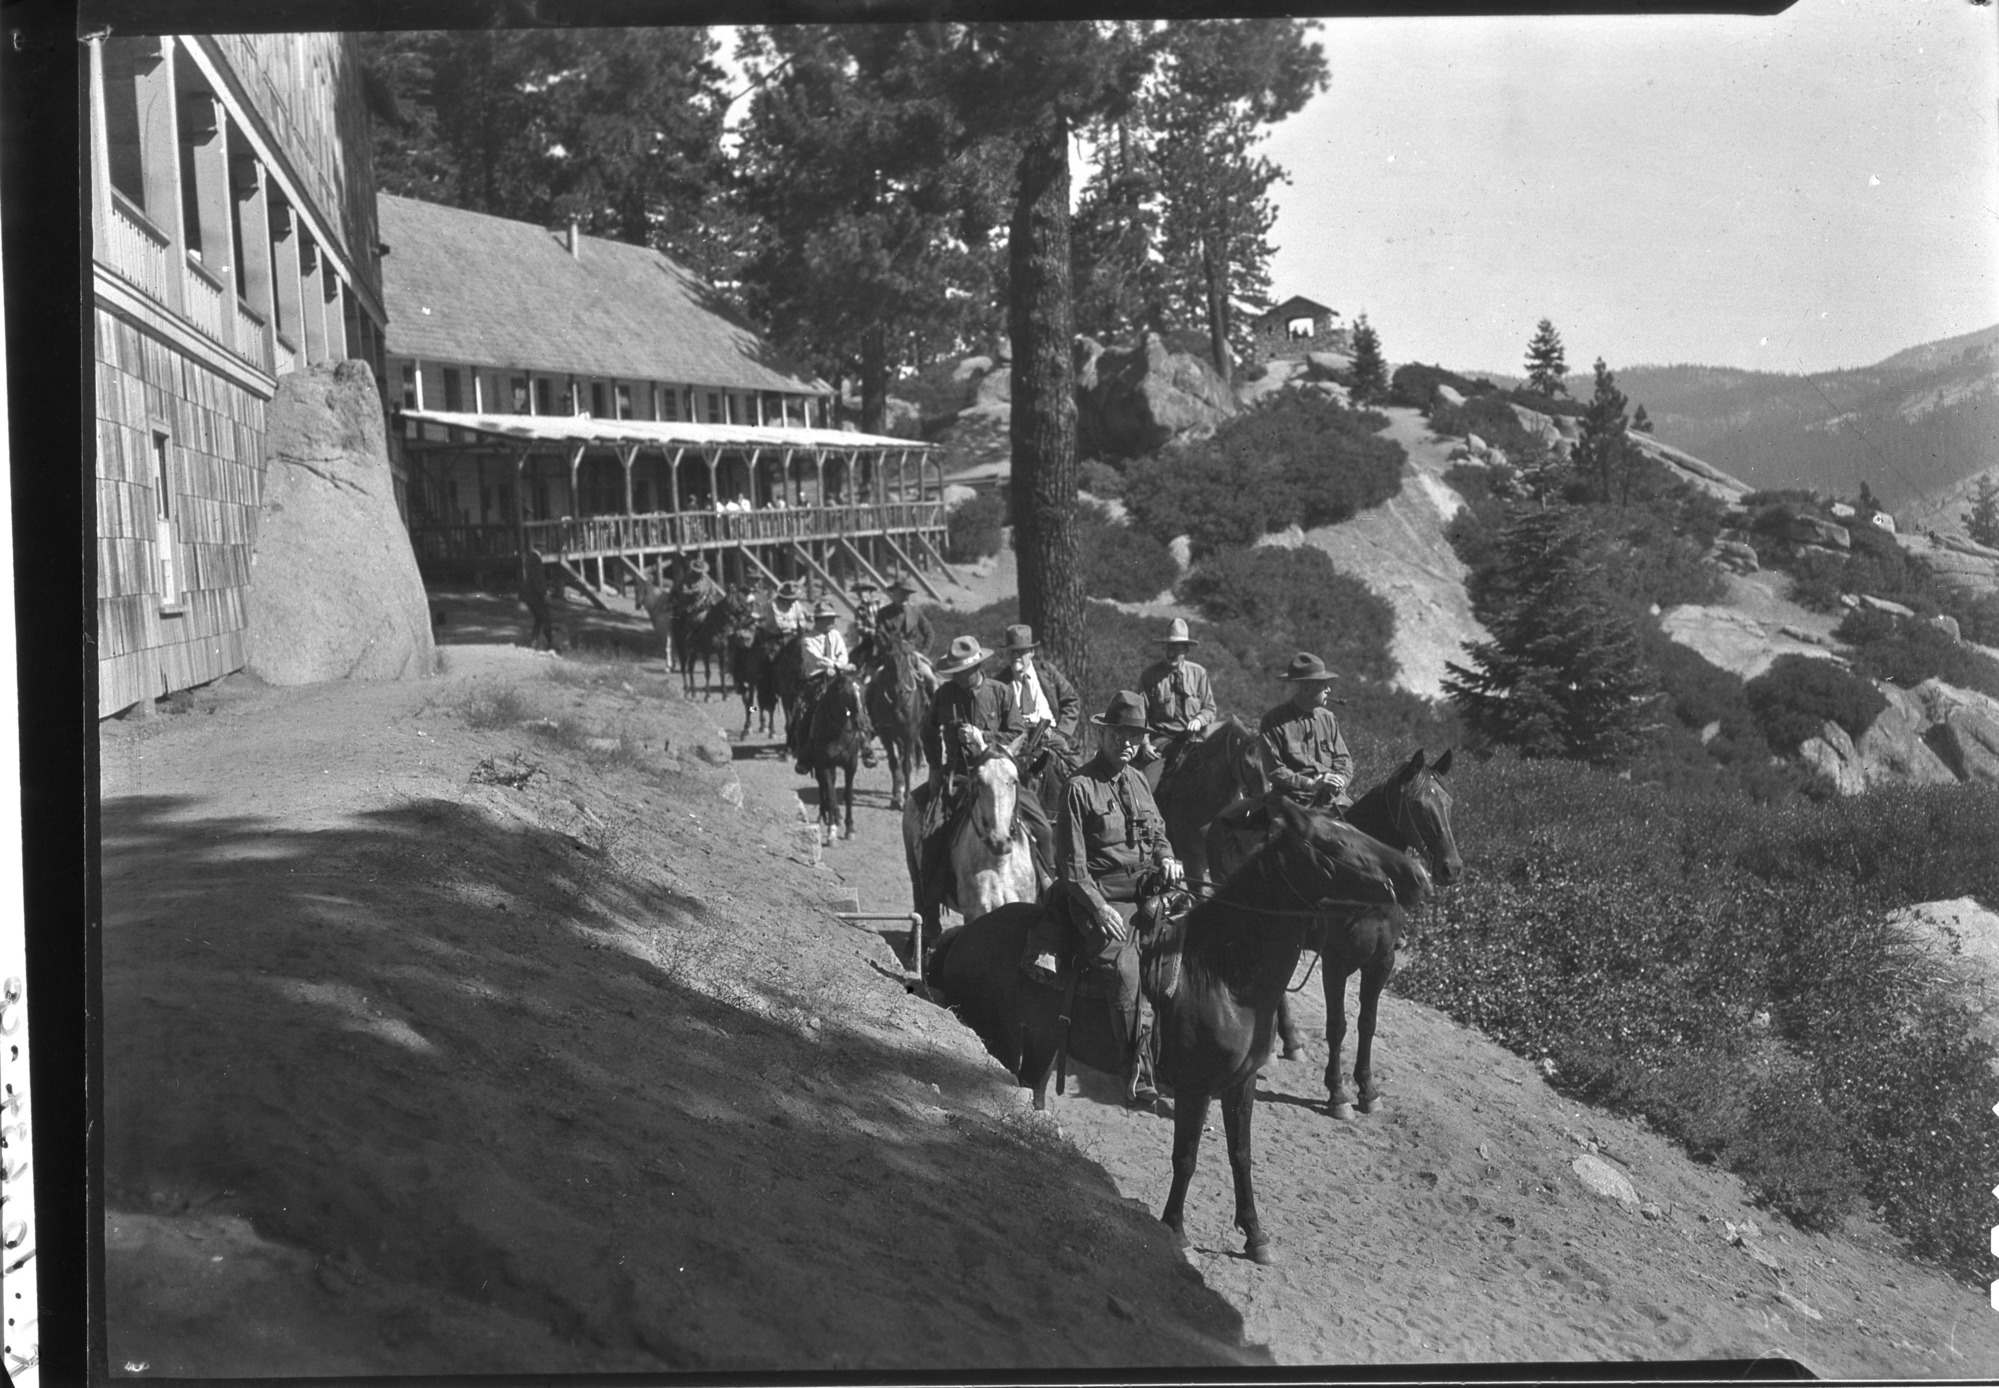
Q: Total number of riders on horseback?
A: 11